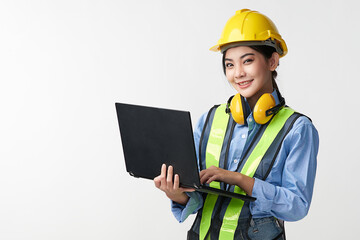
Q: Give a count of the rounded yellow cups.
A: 2